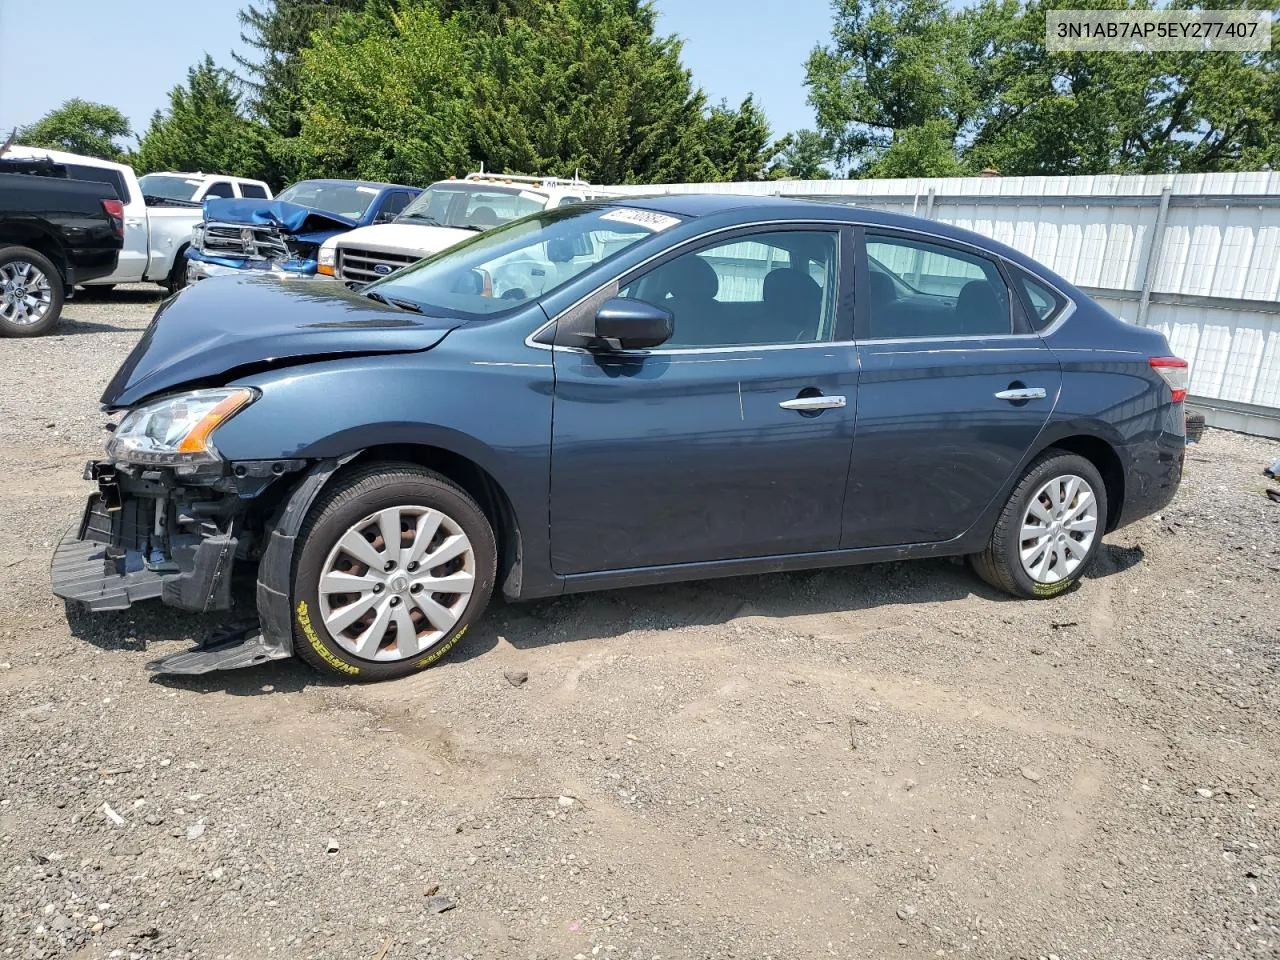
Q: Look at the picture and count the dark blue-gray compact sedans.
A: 1